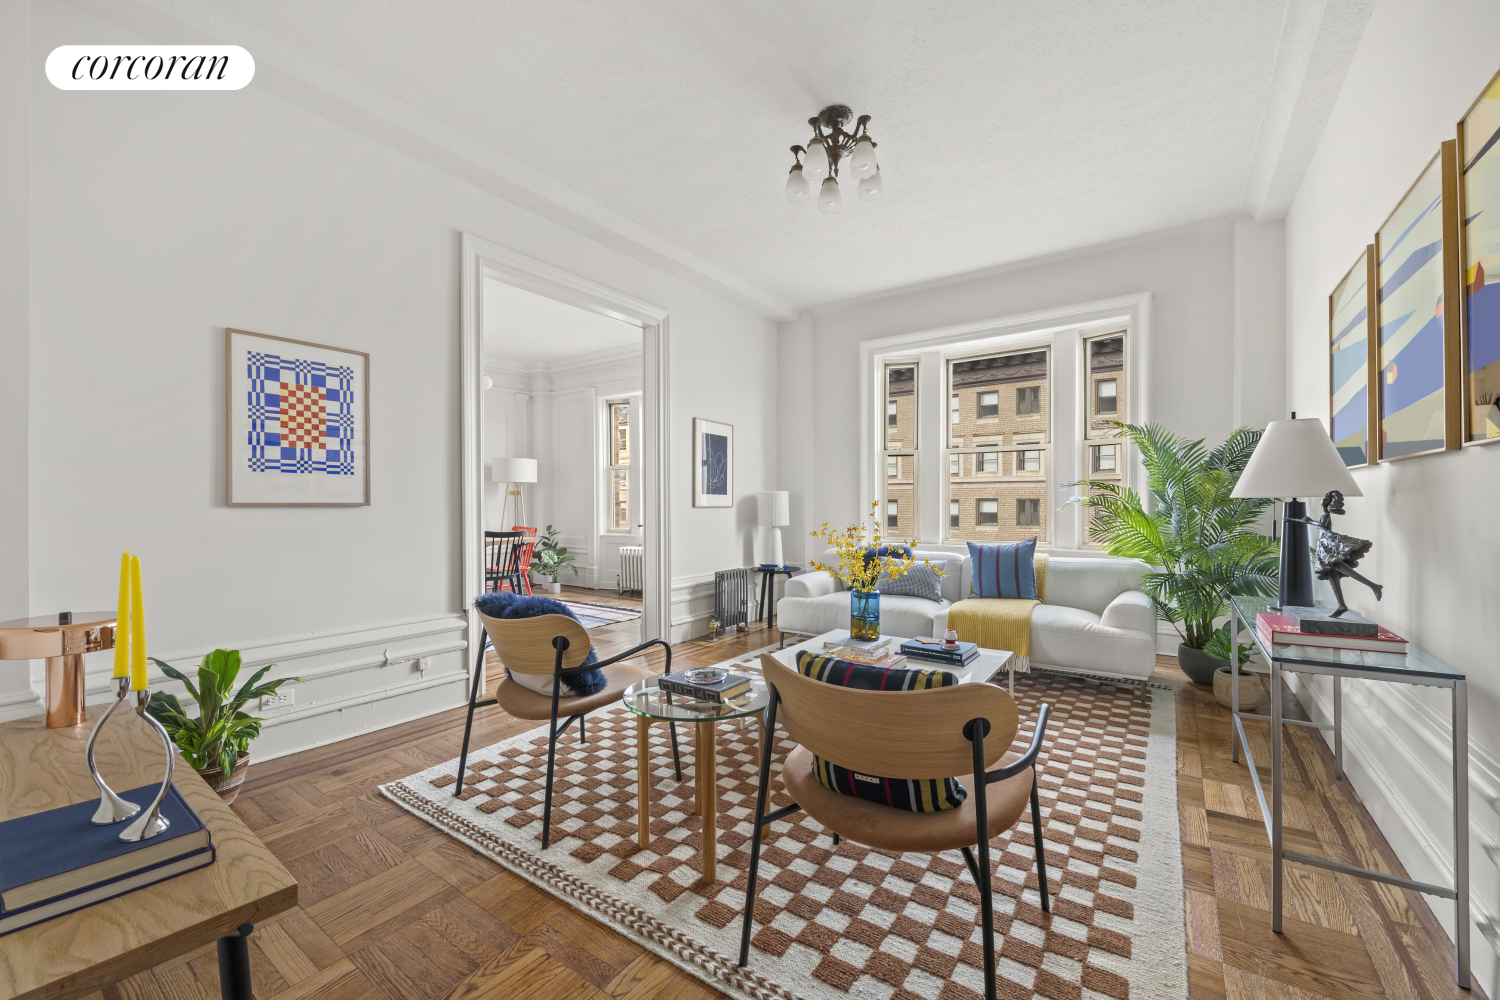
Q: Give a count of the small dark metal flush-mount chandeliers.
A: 1